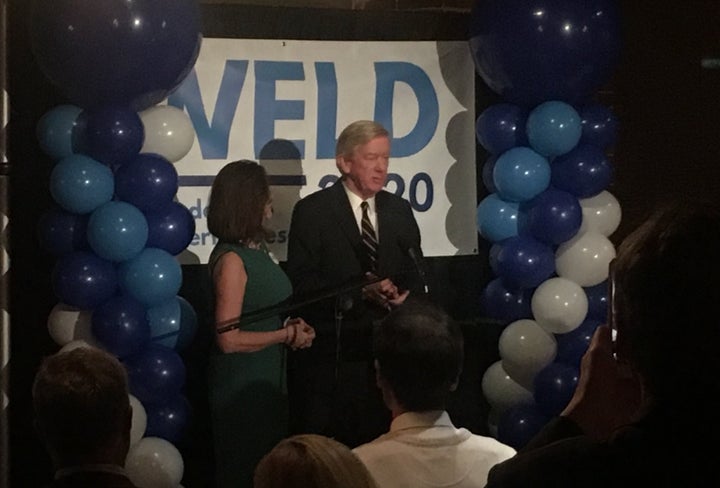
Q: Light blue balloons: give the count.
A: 8